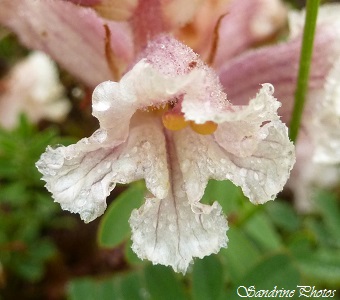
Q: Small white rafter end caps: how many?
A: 0